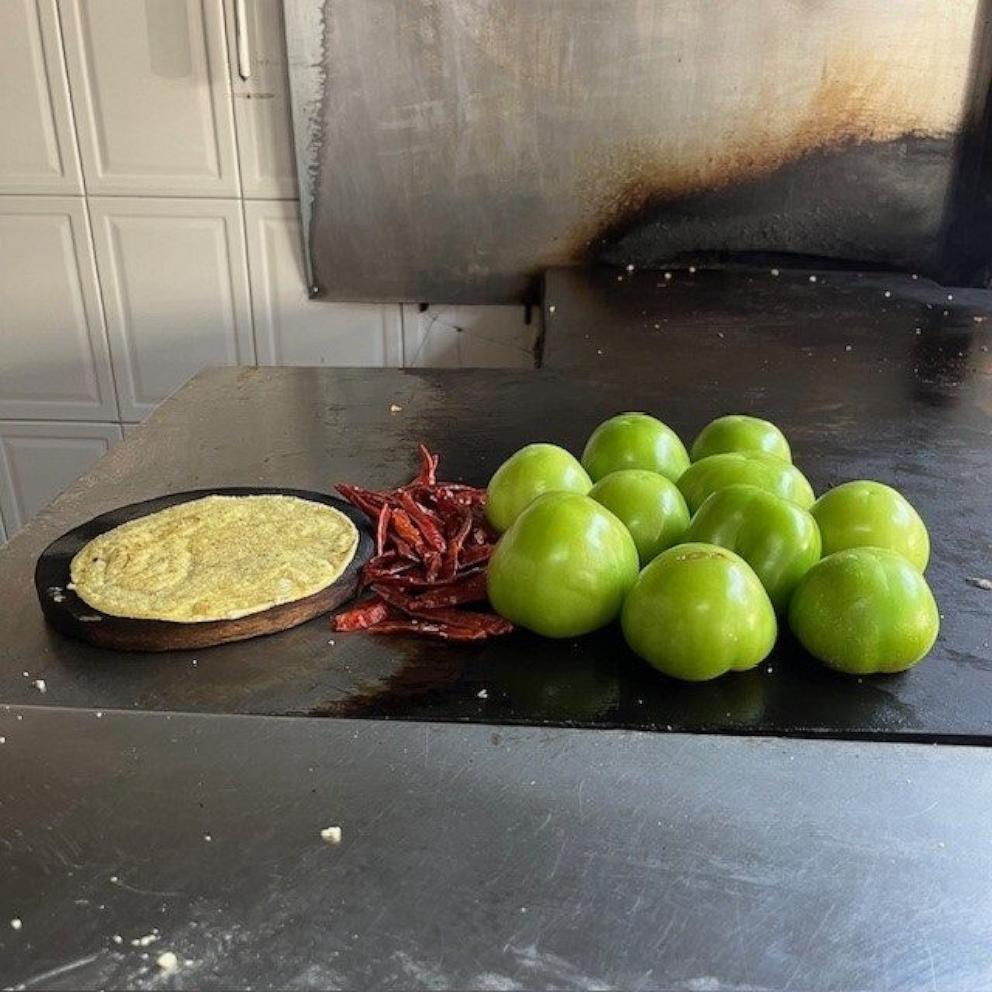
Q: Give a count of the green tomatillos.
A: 10